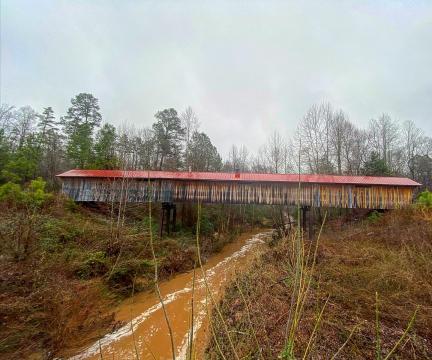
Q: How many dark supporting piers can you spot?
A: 2